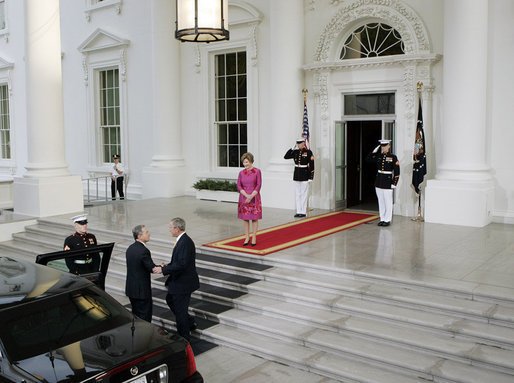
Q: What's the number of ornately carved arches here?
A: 1